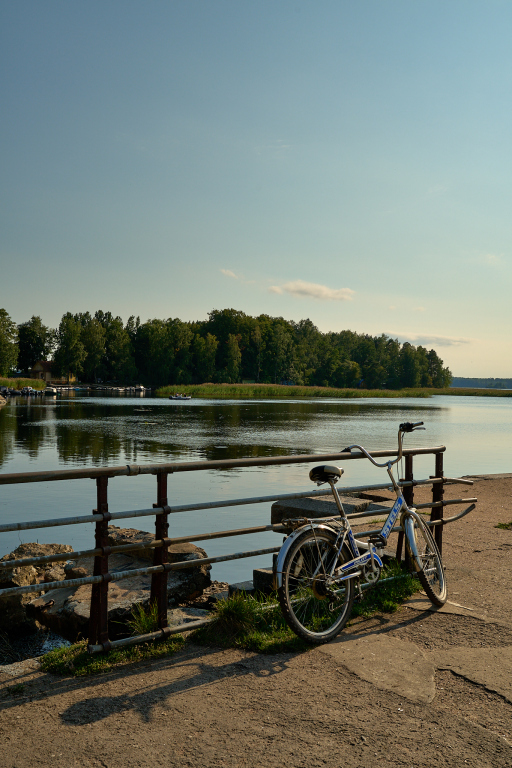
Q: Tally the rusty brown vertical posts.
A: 4